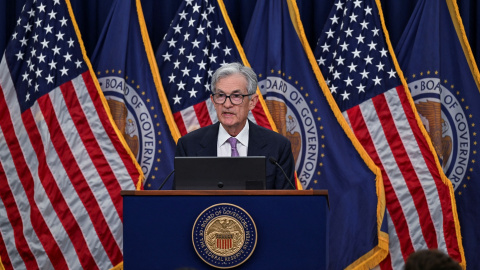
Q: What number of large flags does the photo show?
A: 6